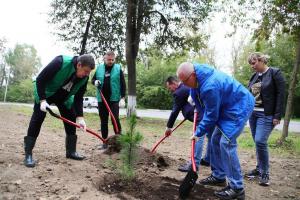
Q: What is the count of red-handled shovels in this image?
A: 4